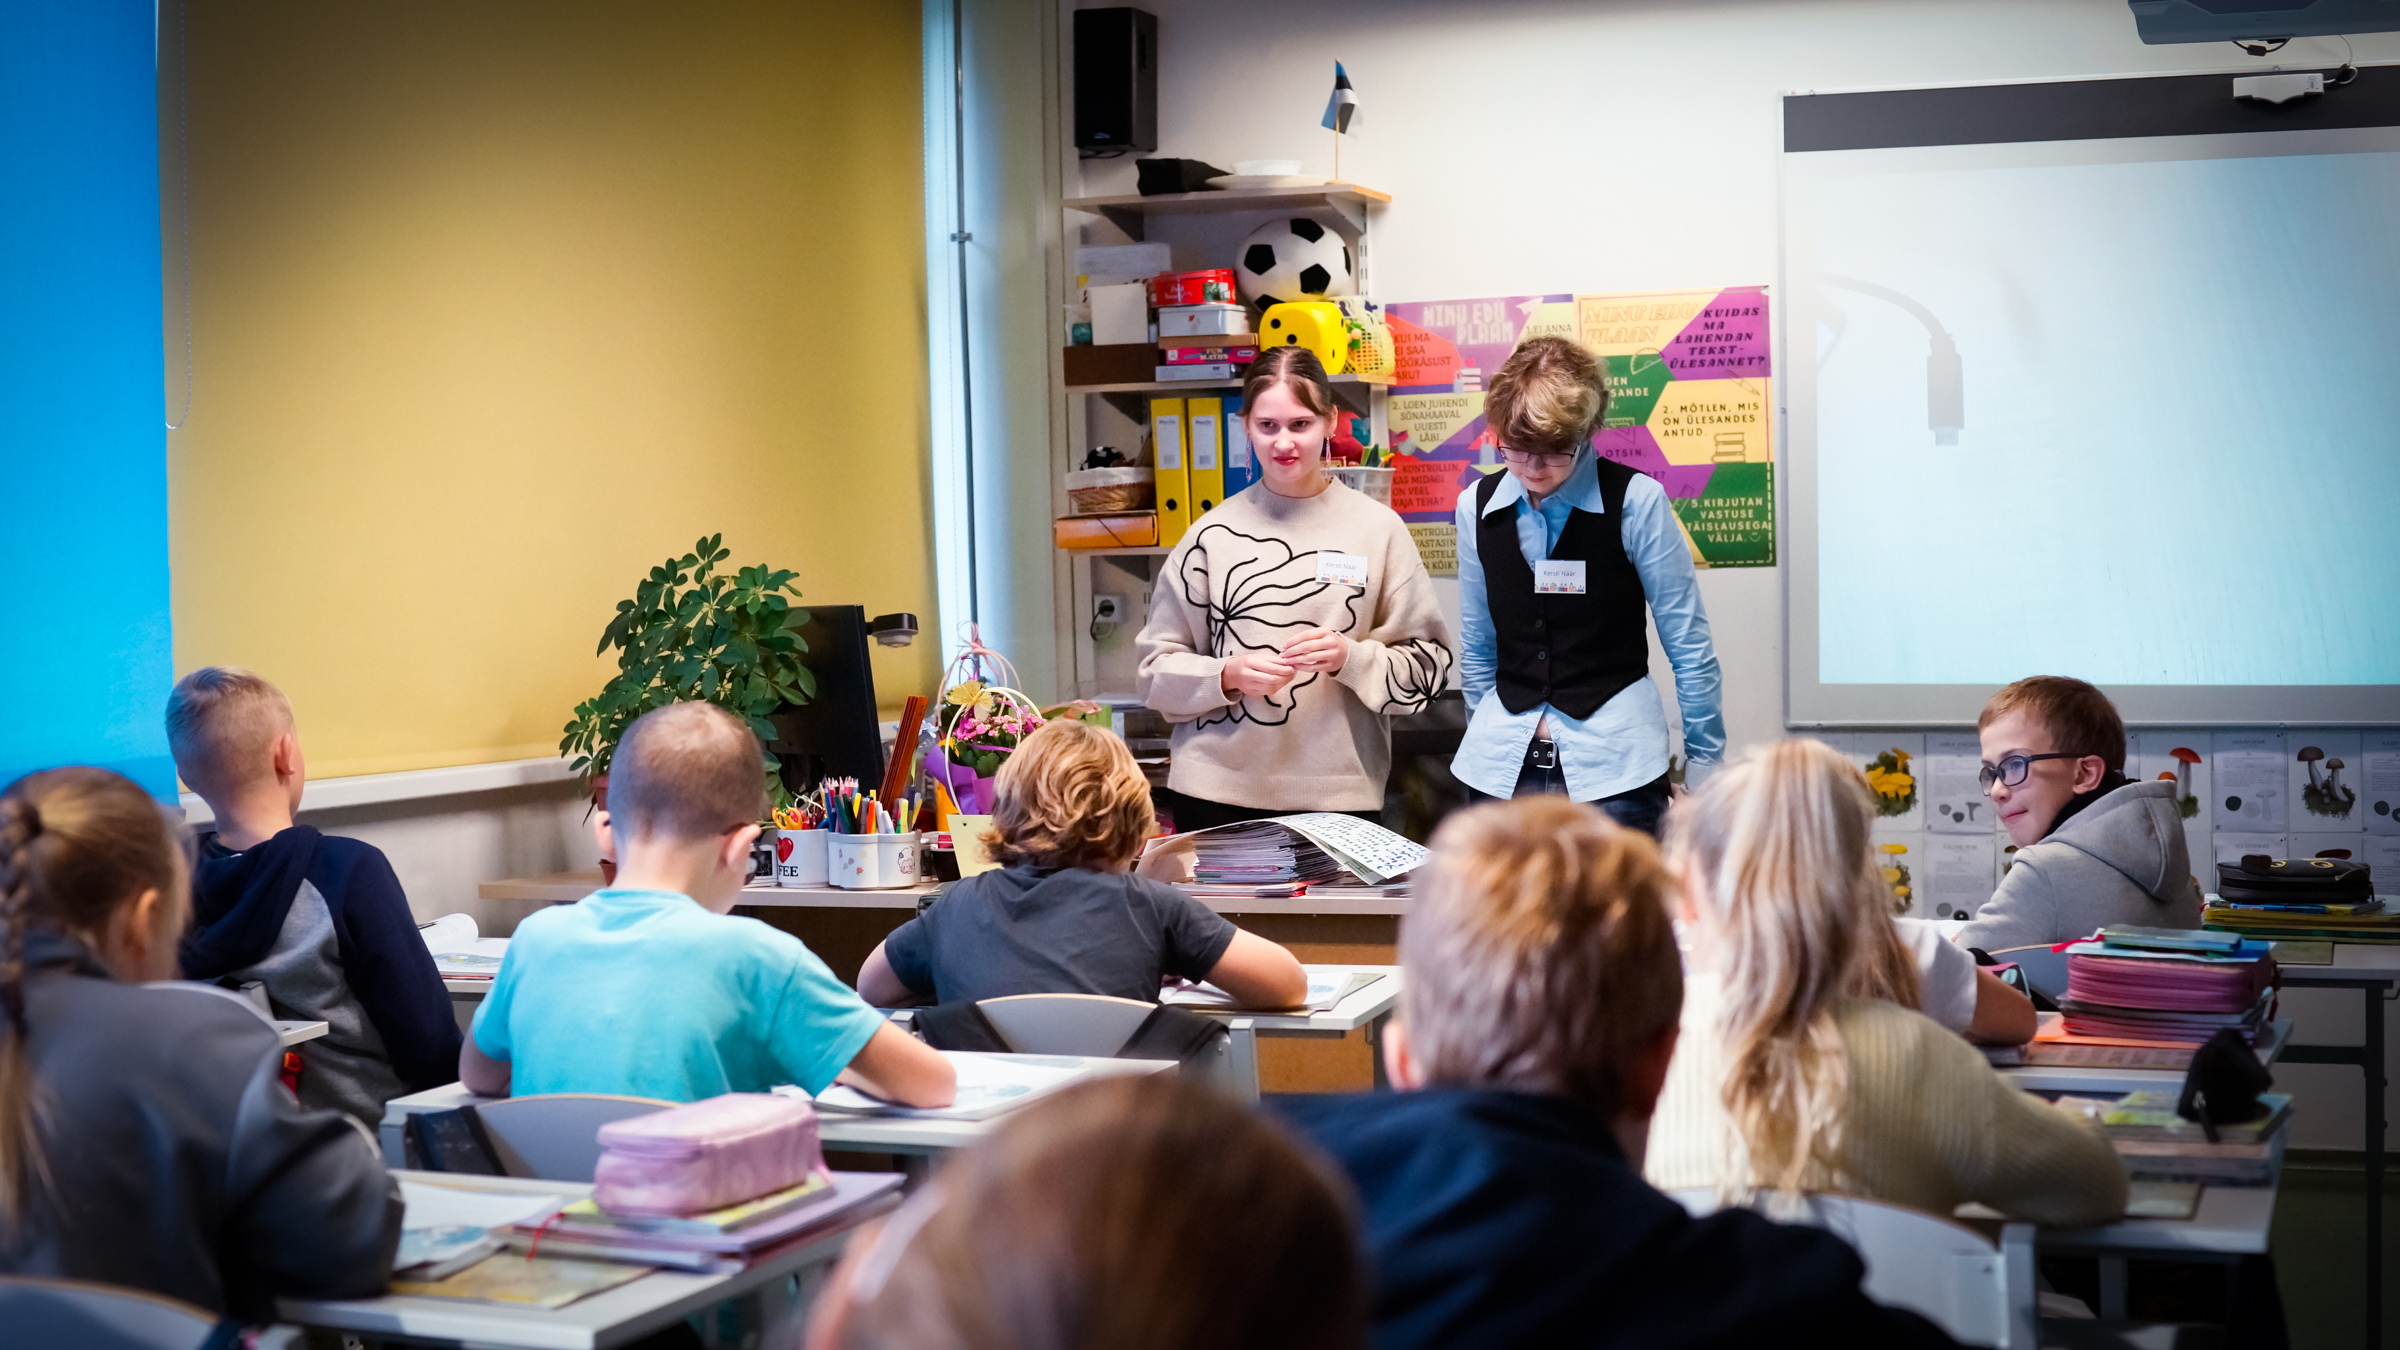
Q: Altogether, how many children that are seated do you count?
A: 9